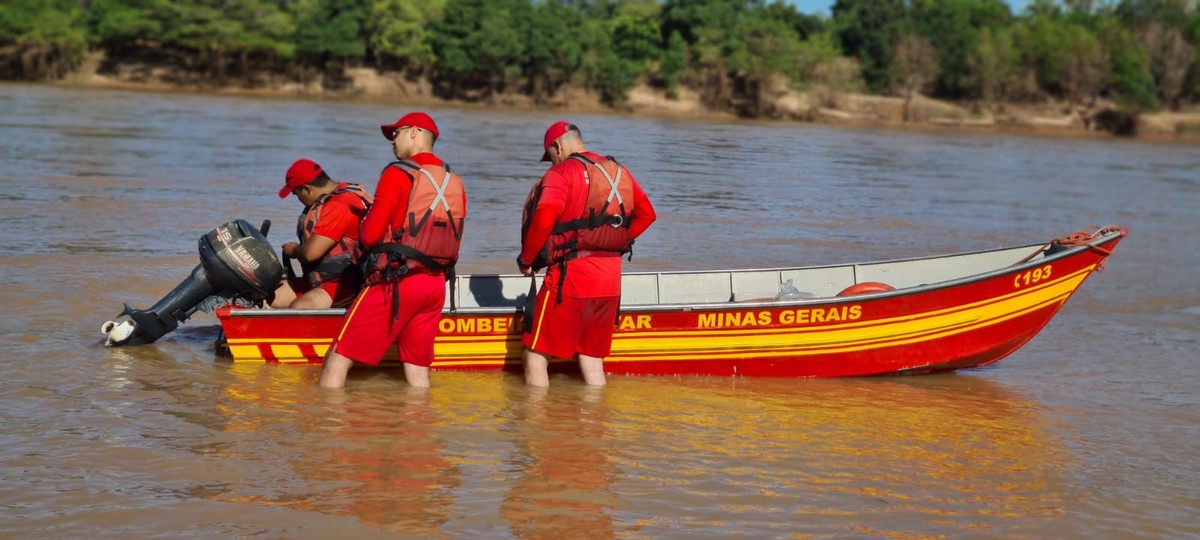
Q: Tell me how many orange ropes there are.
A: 1